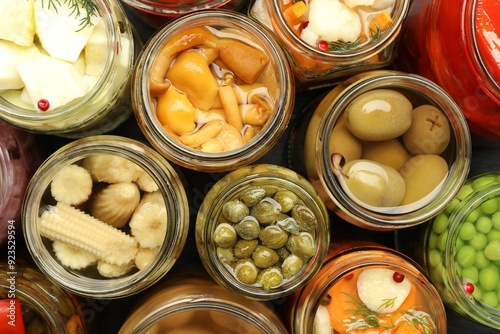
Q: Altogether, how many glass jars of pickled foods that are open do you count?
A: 13